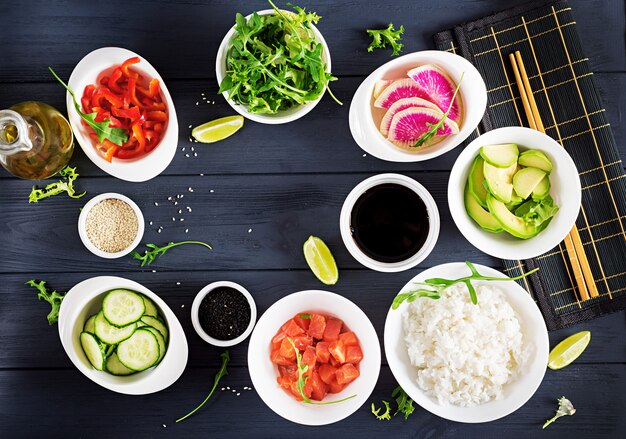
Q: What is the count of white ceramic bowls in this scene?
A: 10